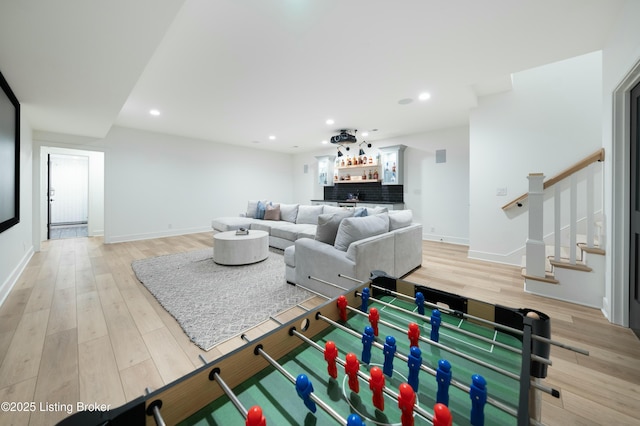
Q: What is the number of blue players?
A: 10